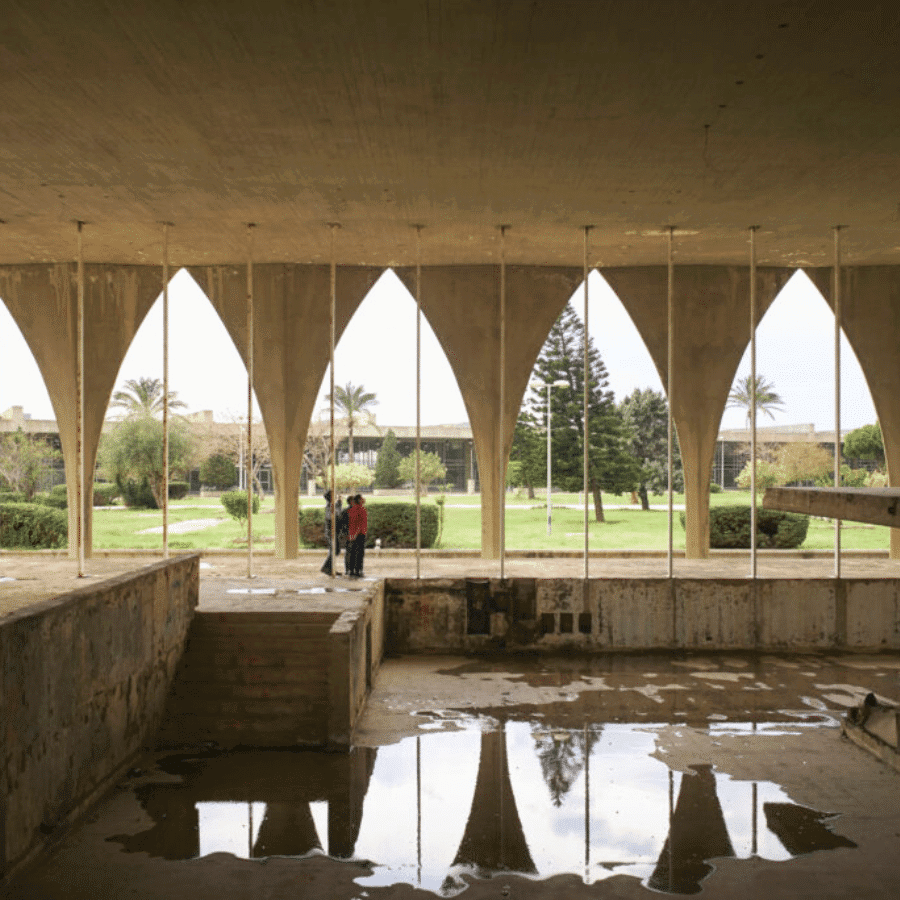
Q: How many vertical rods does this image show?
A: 10